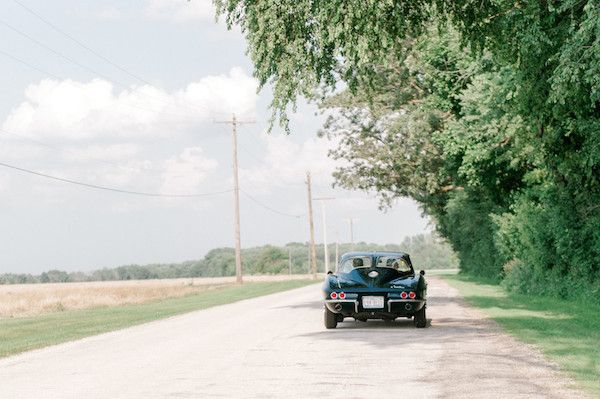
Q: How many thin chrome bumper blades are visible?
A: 2